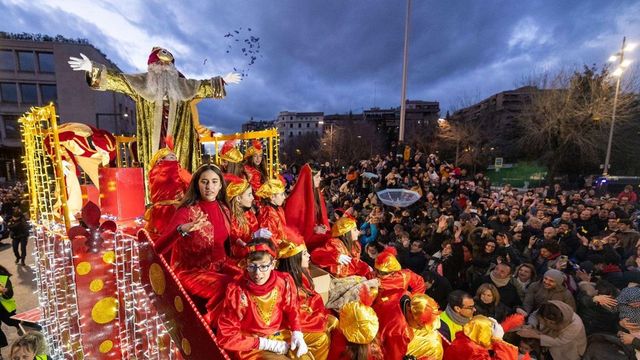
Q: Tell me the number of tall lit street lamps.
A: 1